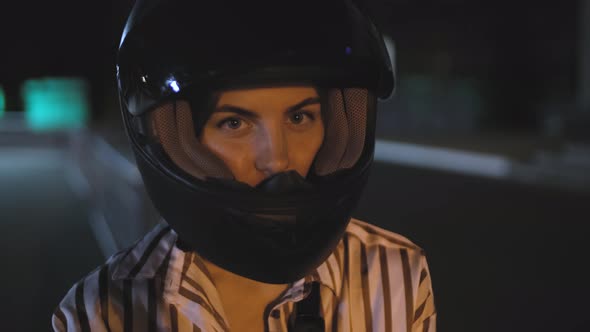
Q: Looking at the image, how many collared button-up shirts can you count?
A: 1